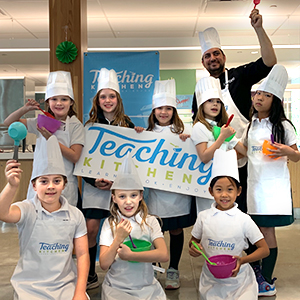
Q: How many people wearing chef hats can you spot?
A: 9